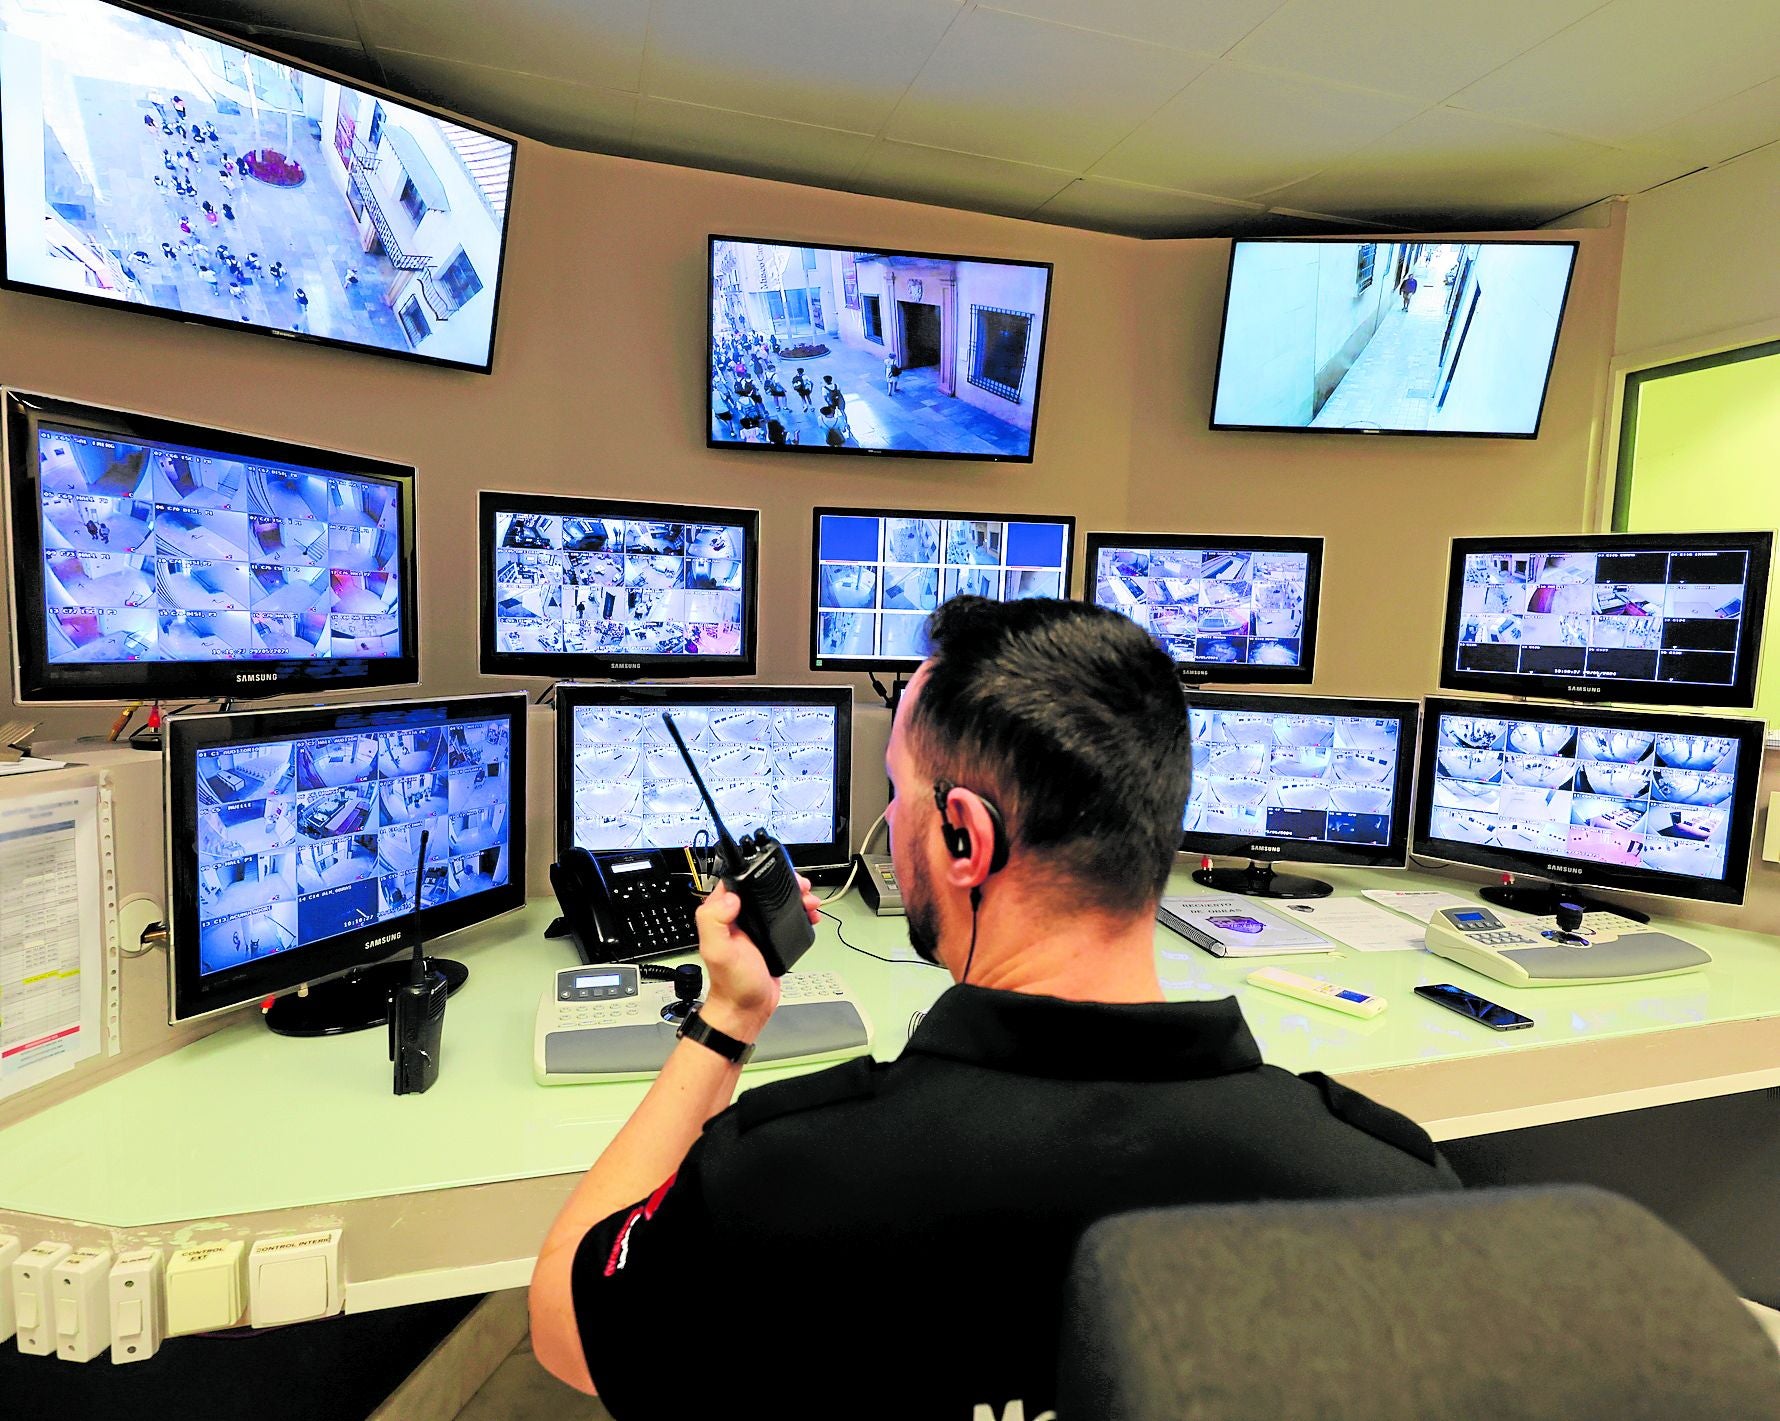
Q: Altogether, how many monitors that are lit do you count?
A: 12